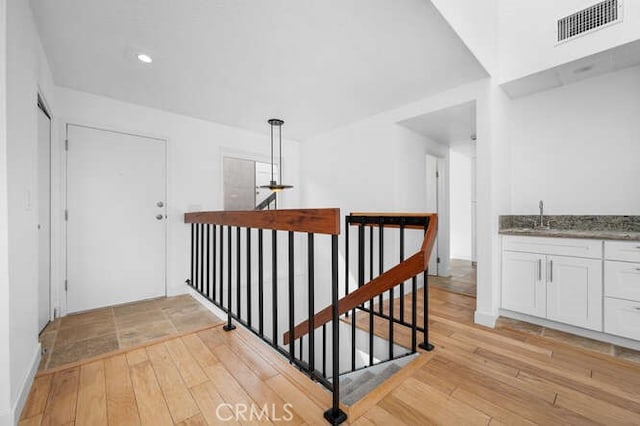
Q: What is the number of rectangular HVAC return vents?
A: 1